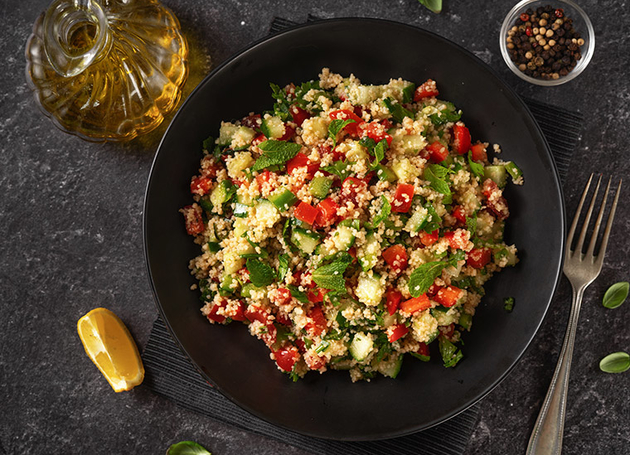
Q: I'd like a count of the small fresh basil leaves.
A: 4